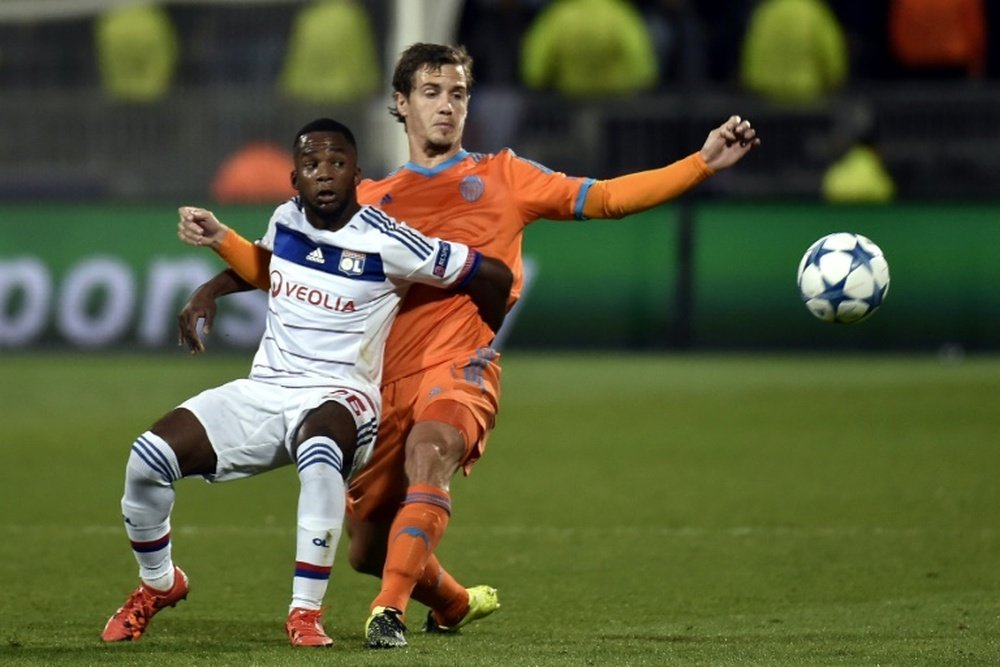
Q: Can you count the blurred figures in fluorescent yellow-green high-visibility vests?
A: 5